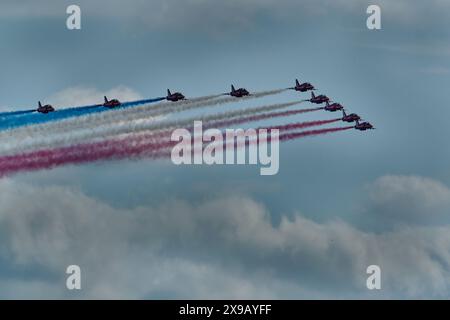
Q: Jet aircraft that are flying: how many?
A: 9